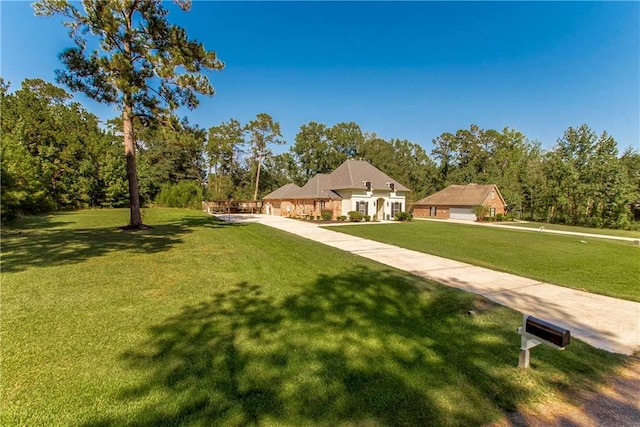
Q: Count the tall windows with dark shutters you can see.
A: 2